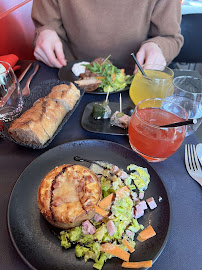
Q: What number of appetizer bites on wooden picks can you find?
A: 2